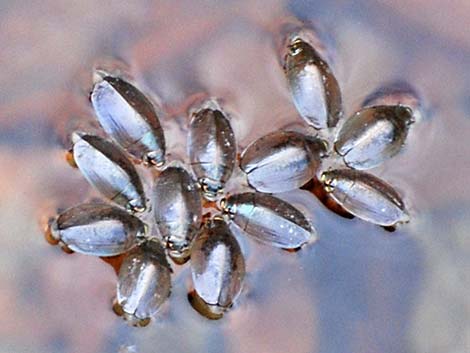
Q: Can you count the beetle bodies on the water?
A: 12